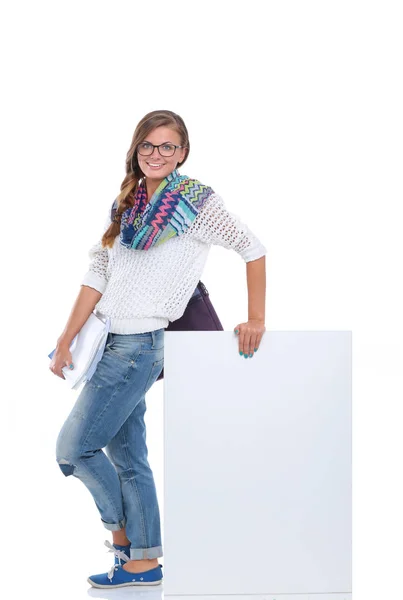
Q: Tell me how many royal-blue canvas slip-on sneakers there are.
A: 2